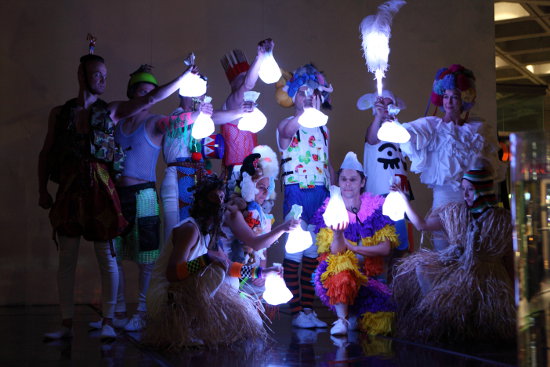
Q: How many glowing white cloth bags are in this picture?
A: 10